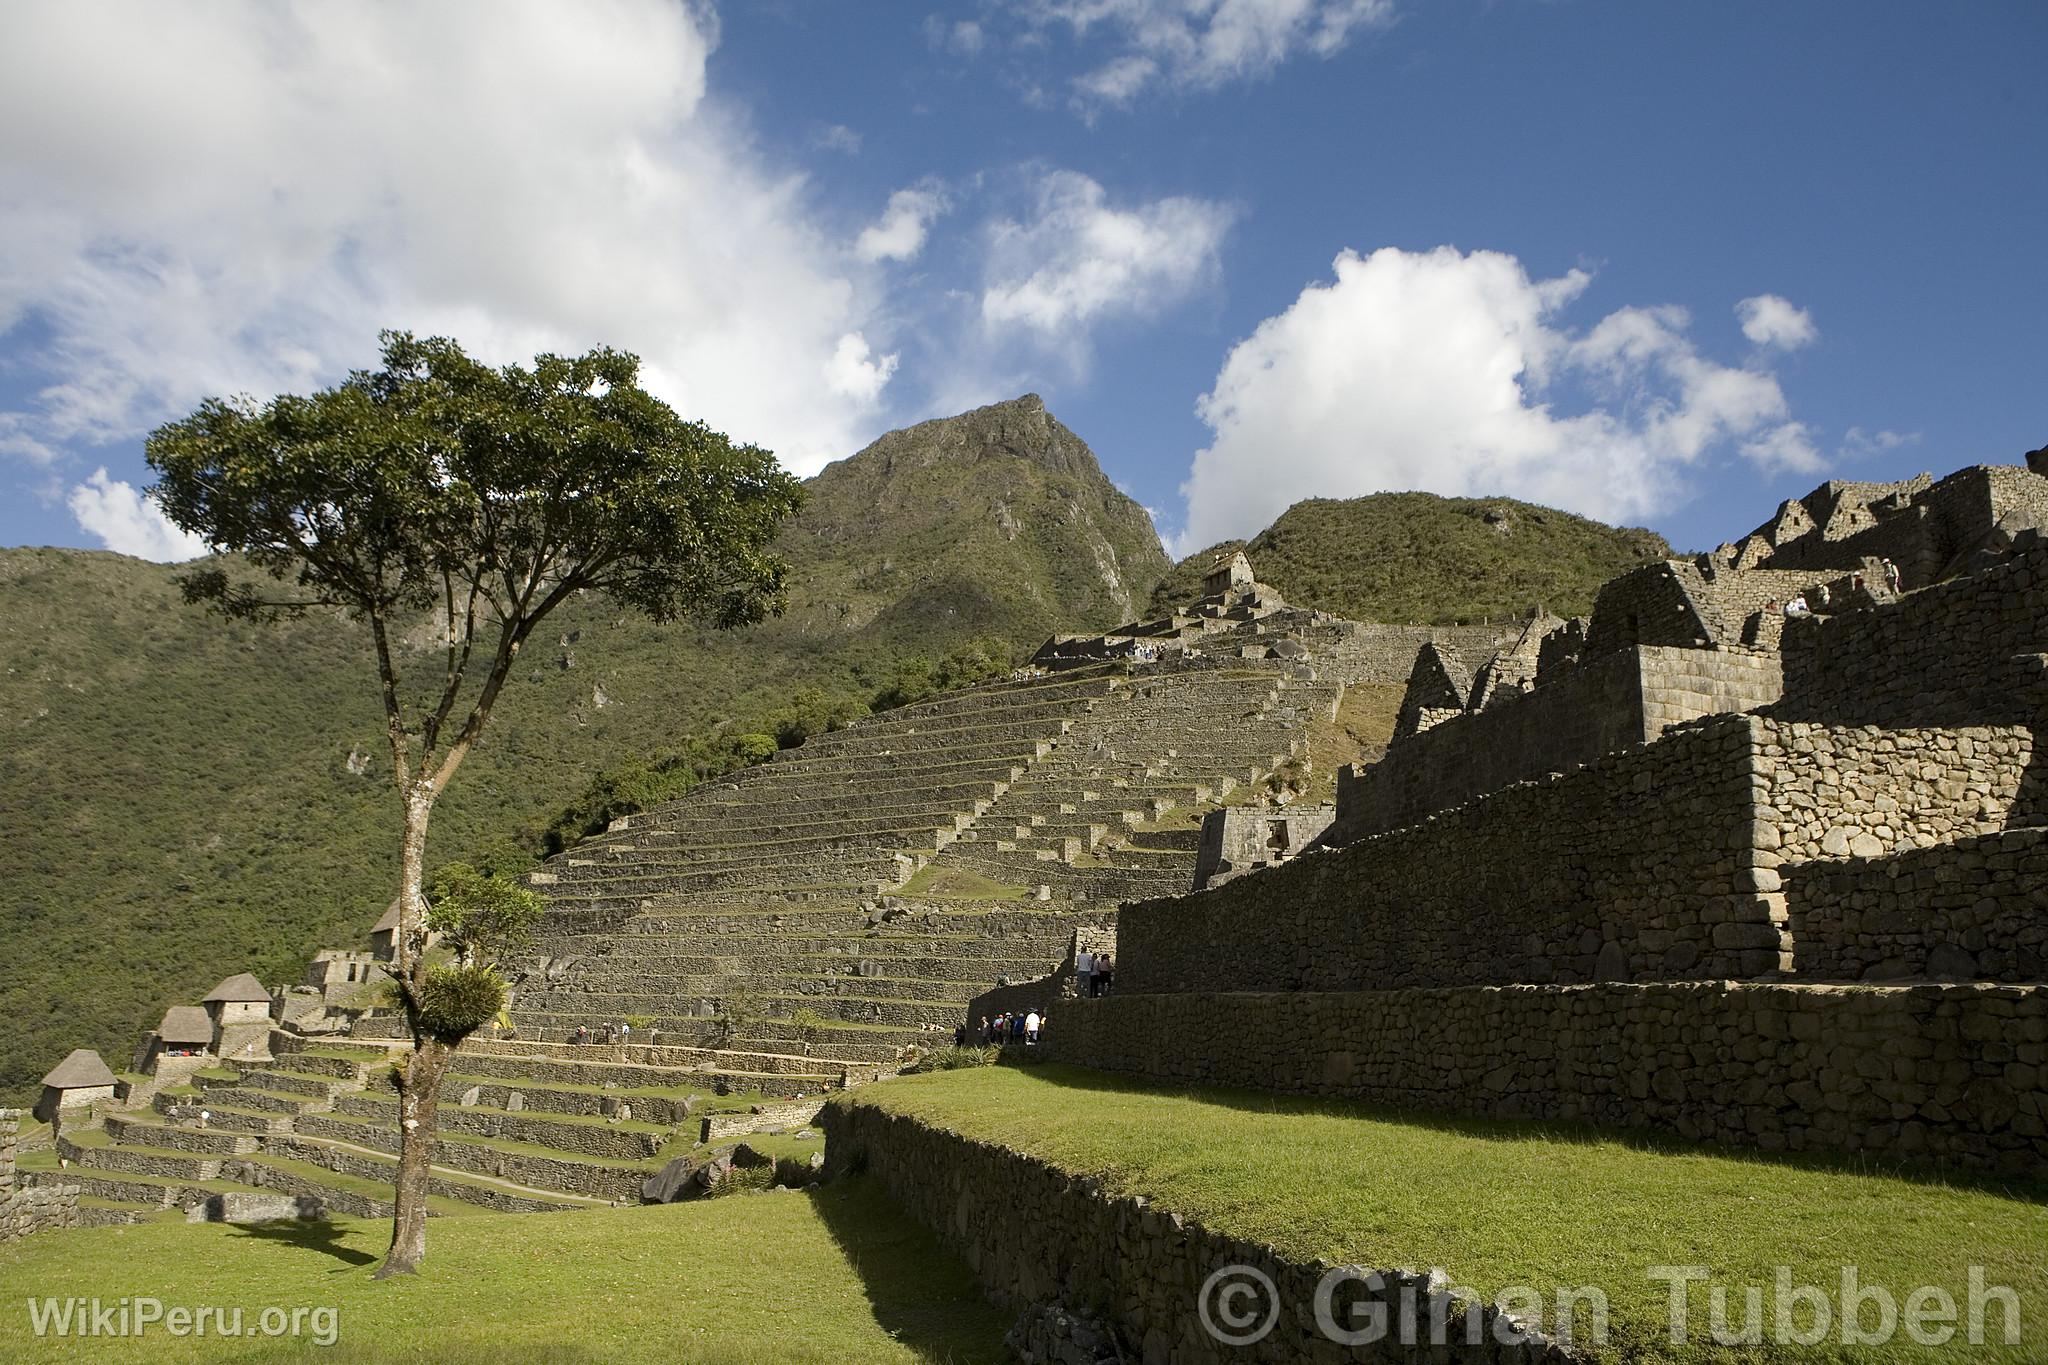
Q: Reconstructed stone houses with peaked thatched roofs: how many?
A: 5